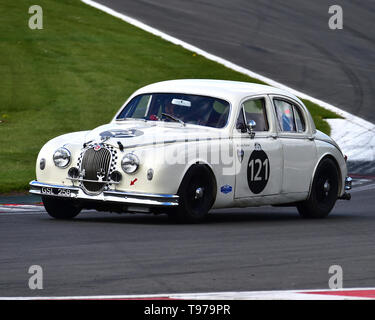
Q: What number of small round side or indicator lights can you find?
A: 2